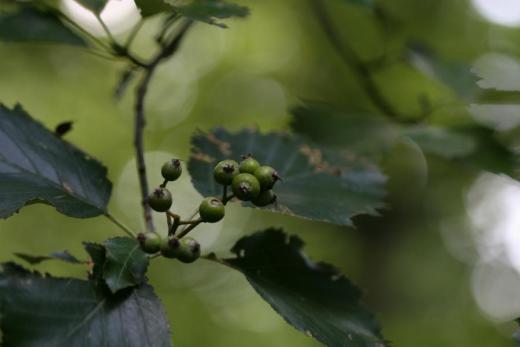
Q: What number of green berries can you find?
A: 11